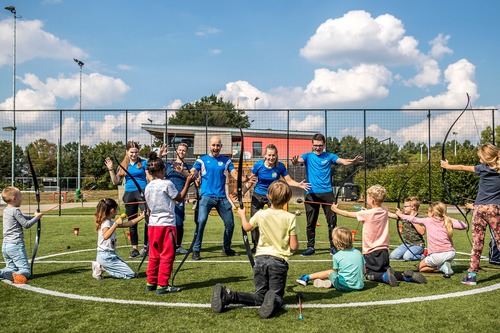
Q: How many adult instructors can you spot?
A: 5